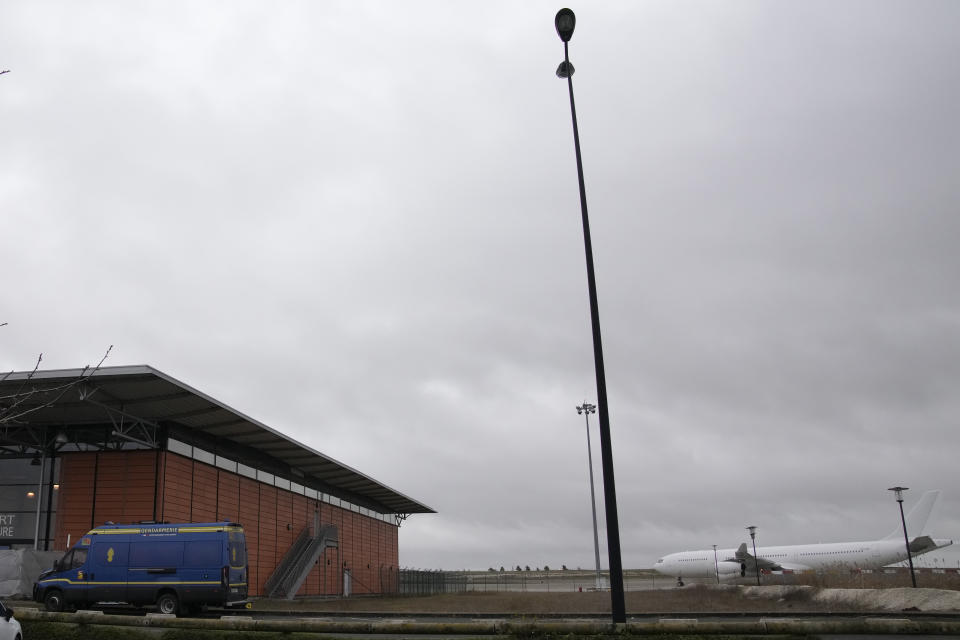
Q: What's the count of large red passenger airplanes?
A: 0